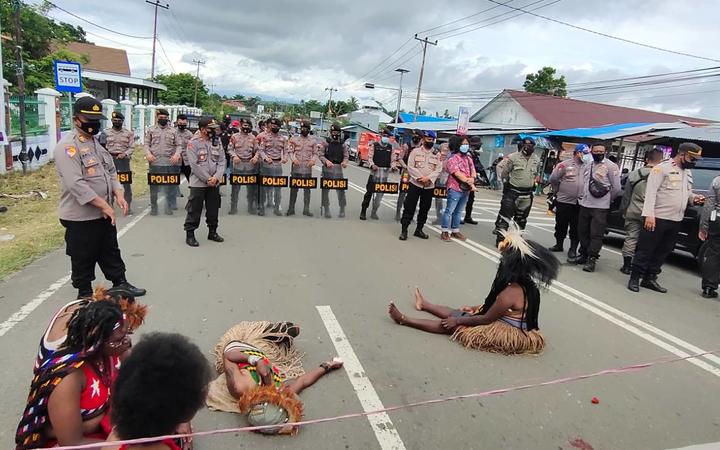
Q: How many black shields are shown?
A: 10